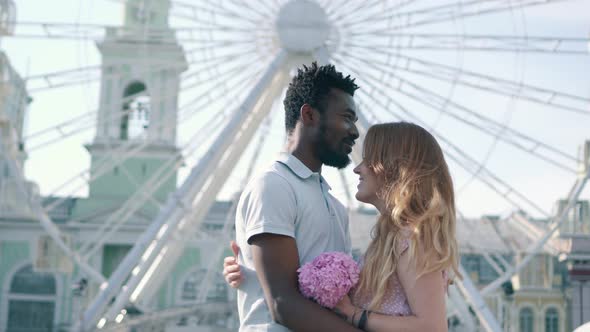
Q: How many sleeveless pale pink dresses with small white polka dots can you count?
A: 1